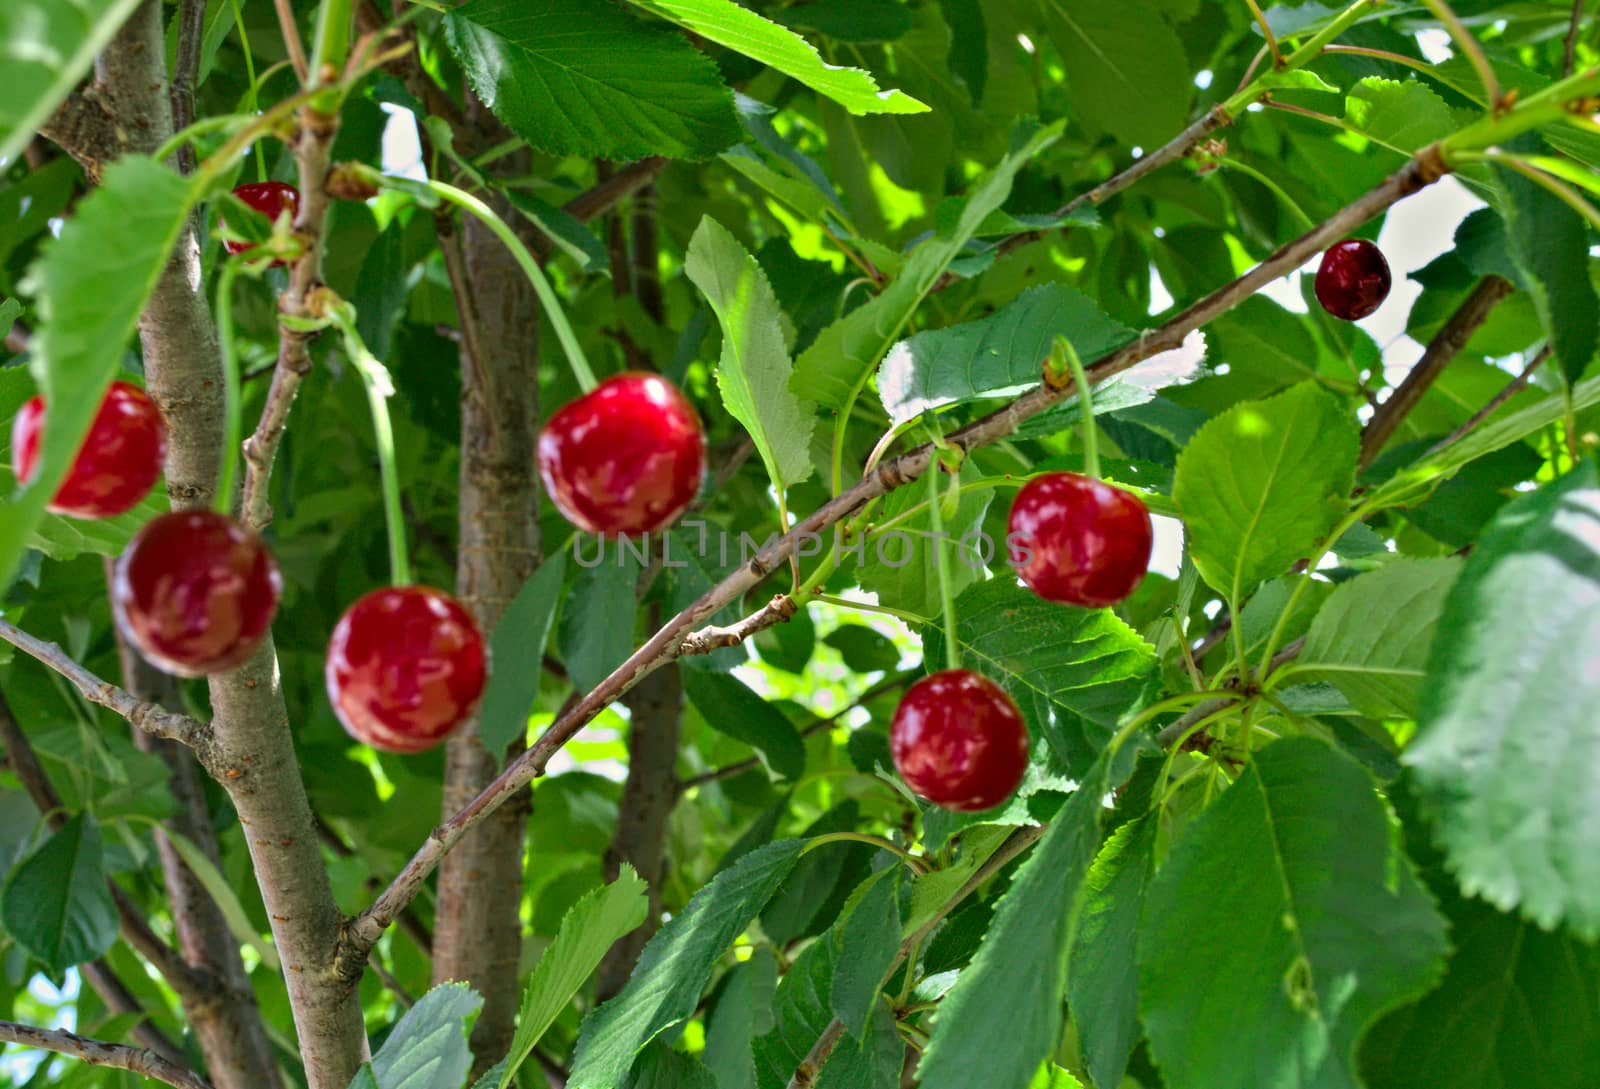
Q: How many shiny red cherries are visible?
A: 8